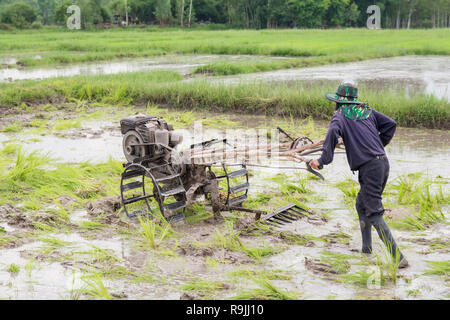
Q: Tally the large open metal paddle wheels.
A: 2